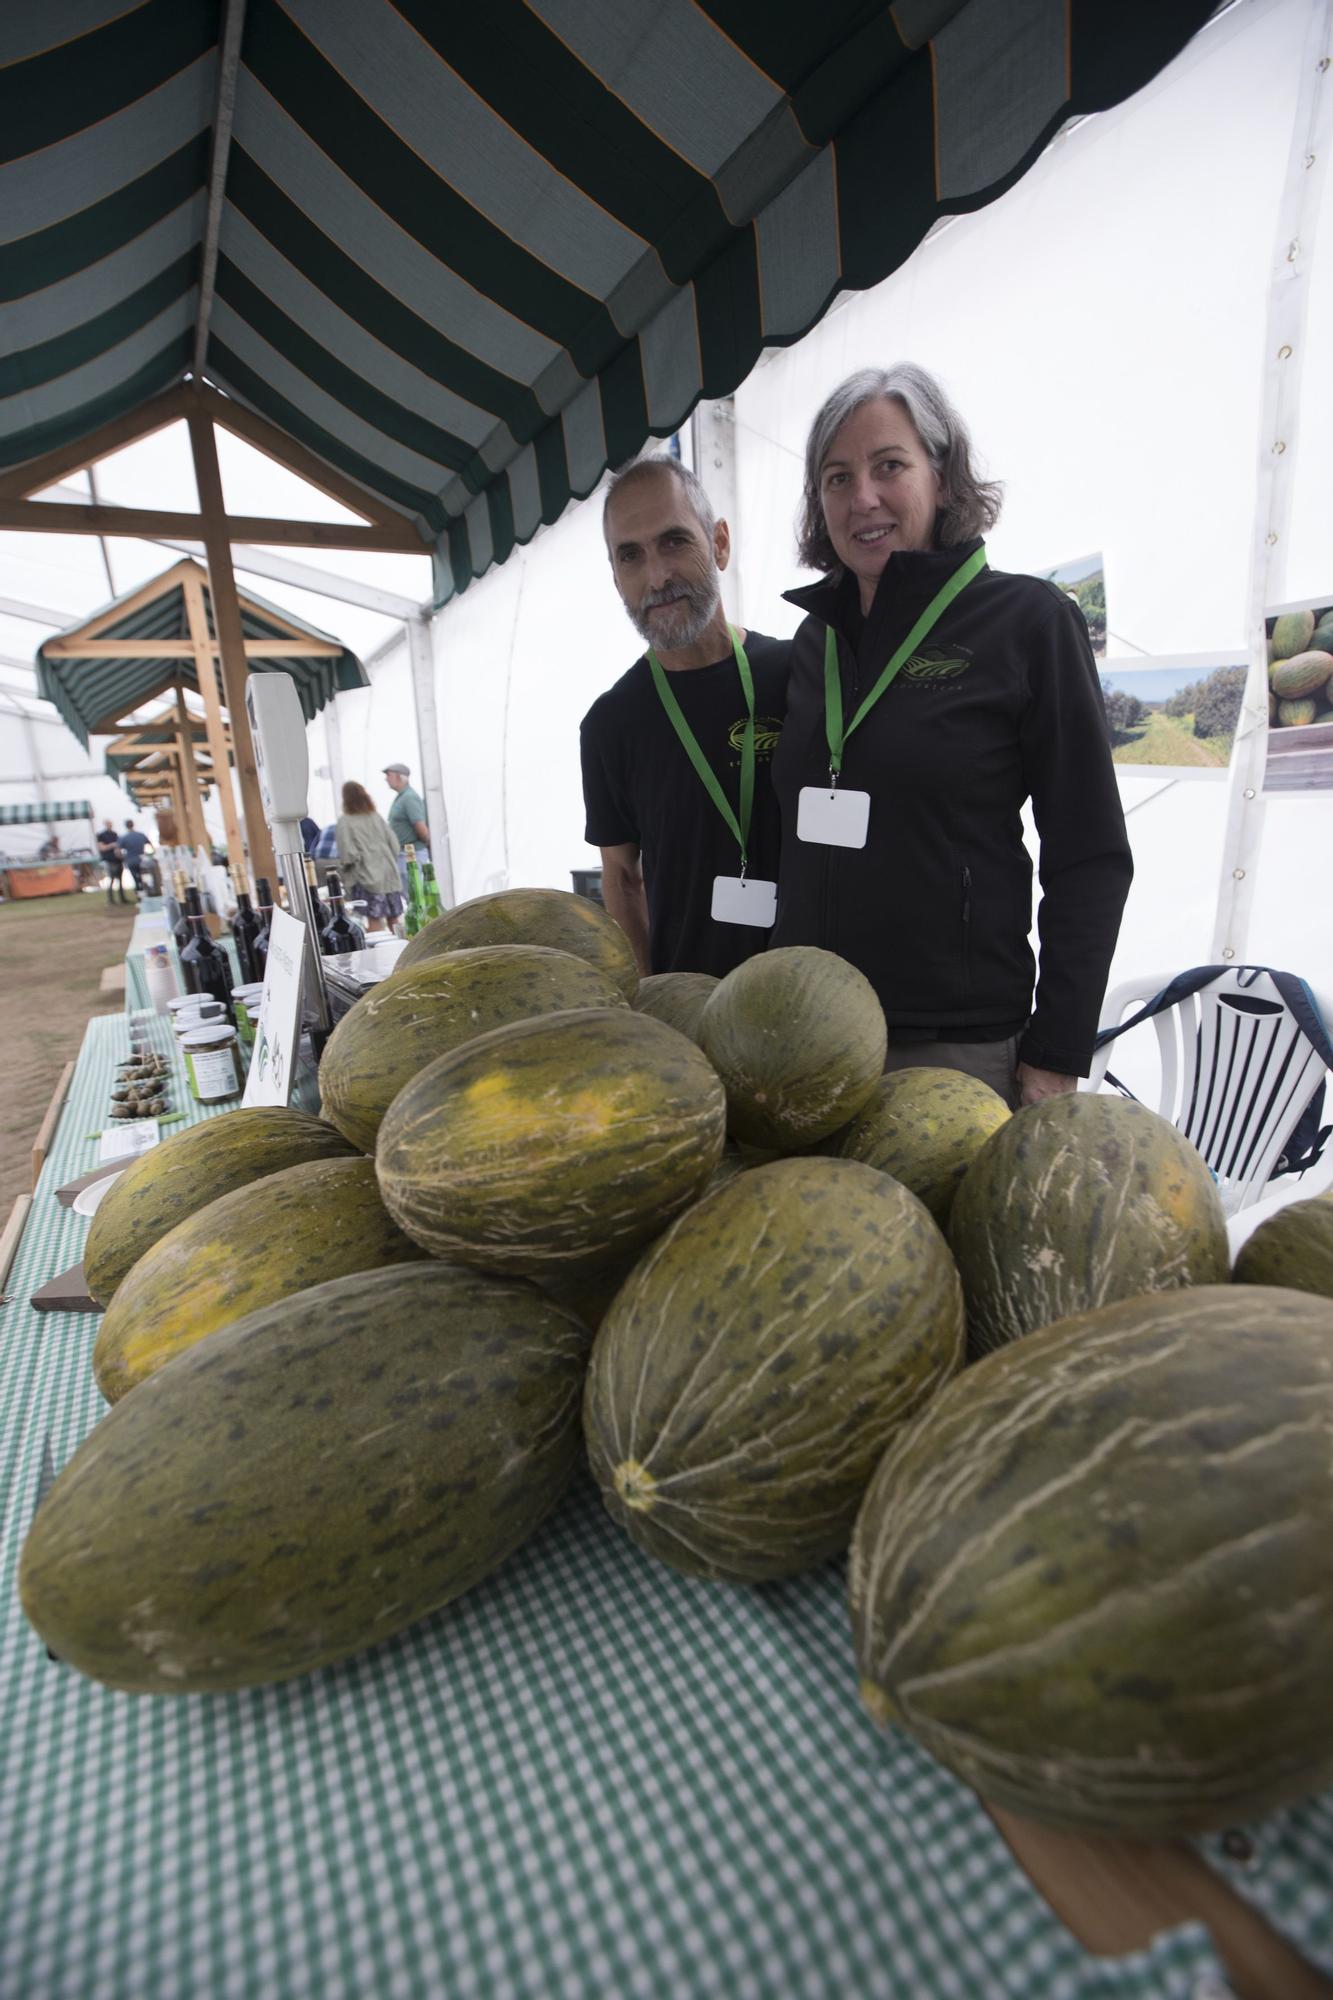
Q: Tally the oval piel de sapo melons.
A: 13